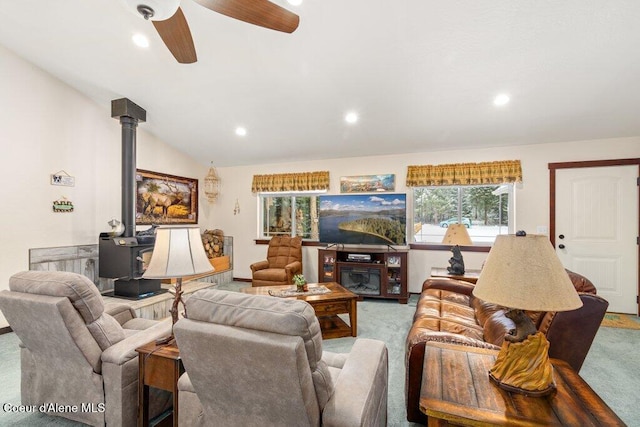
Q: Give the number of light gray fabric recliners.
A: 2